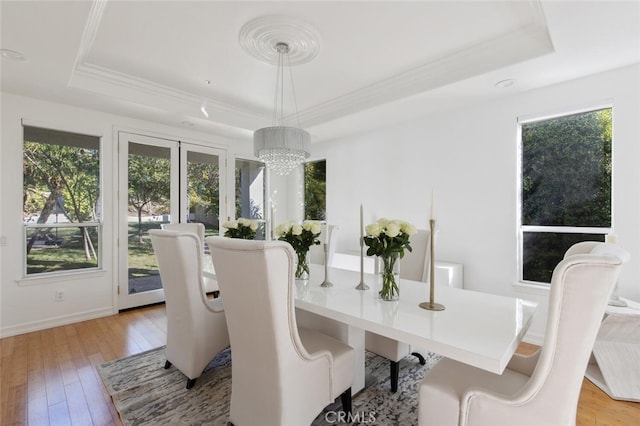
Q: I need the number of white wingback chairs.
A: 6